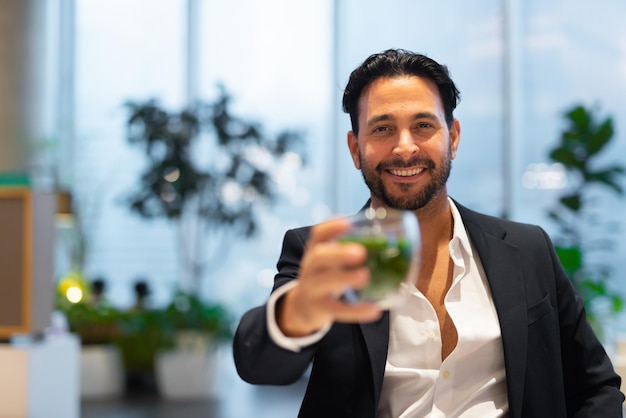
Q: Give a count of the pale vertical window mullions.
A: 4